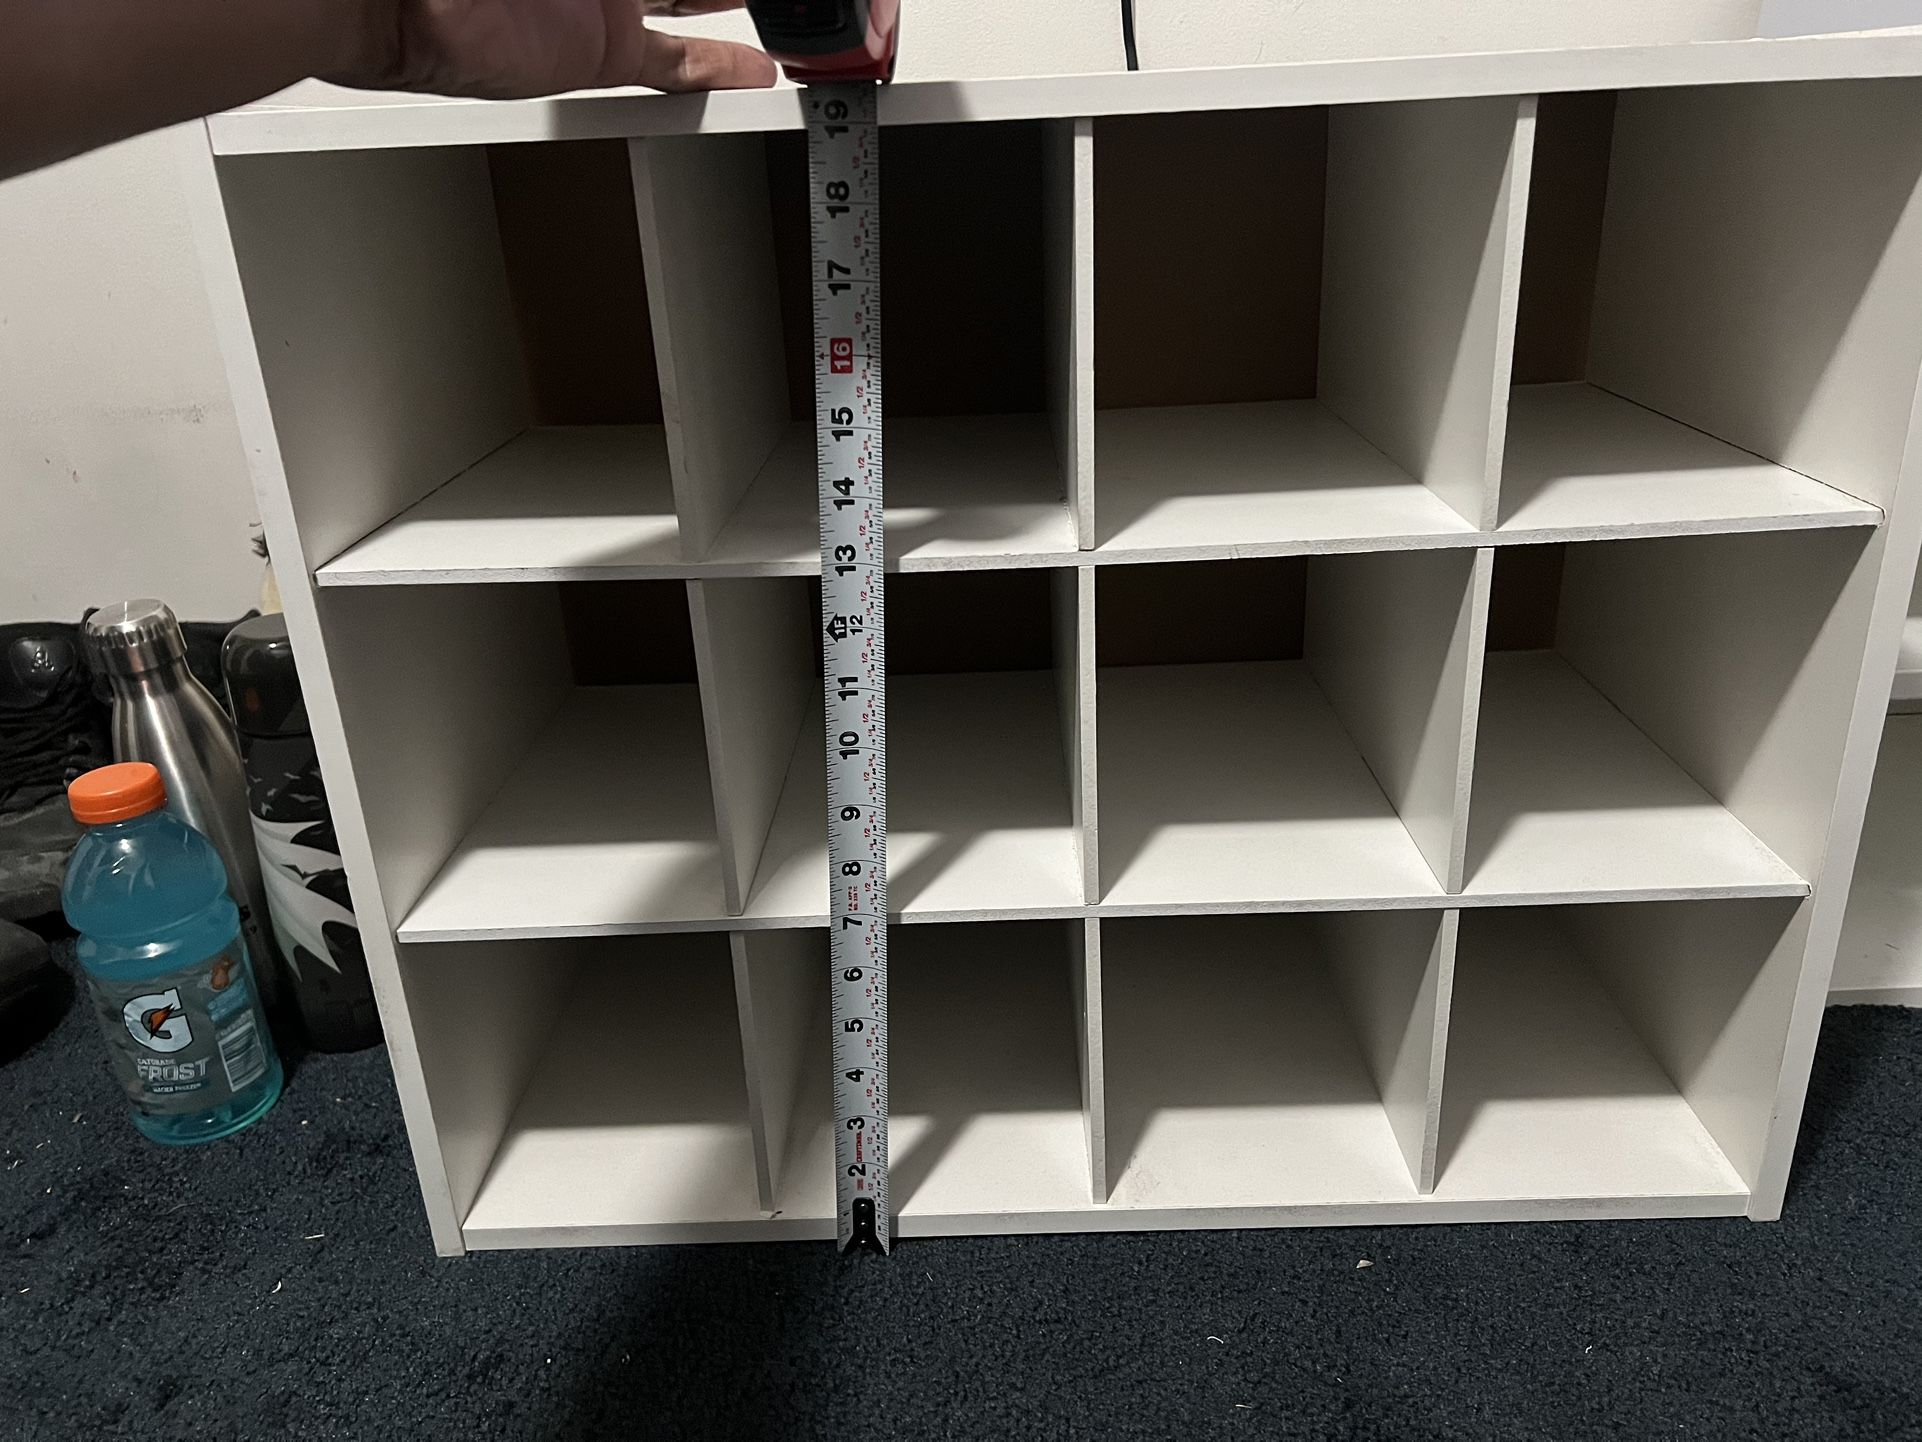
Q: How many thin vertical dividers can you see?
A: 9